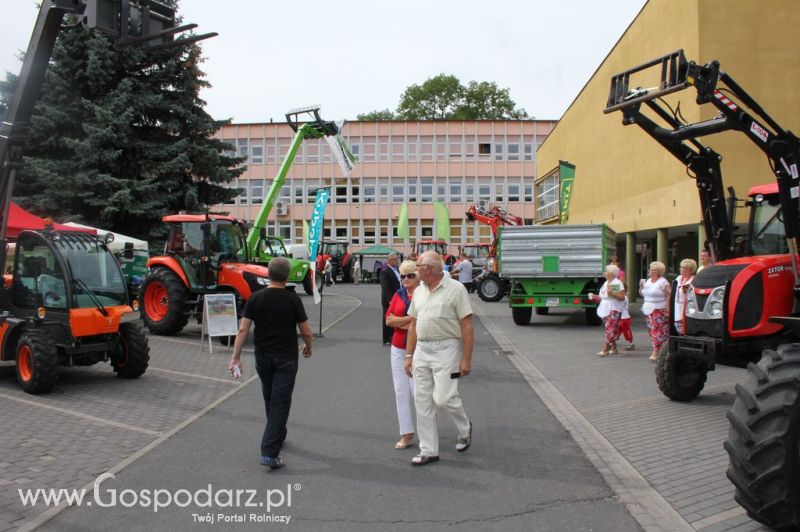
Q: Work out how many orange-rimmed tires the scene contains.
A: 3